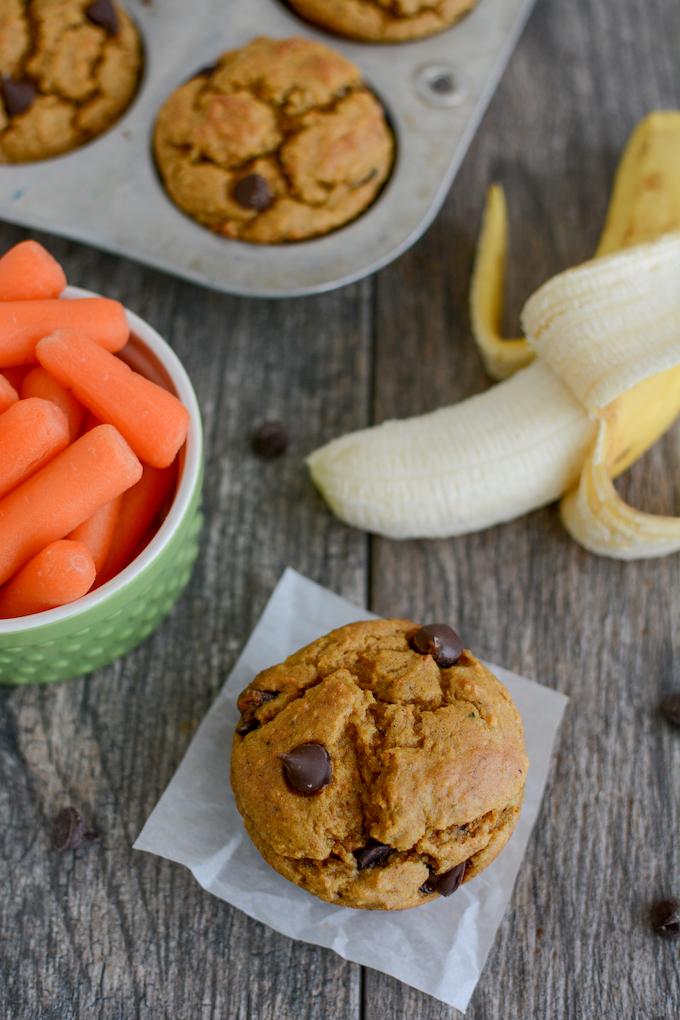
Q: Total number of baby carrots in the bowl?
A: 10